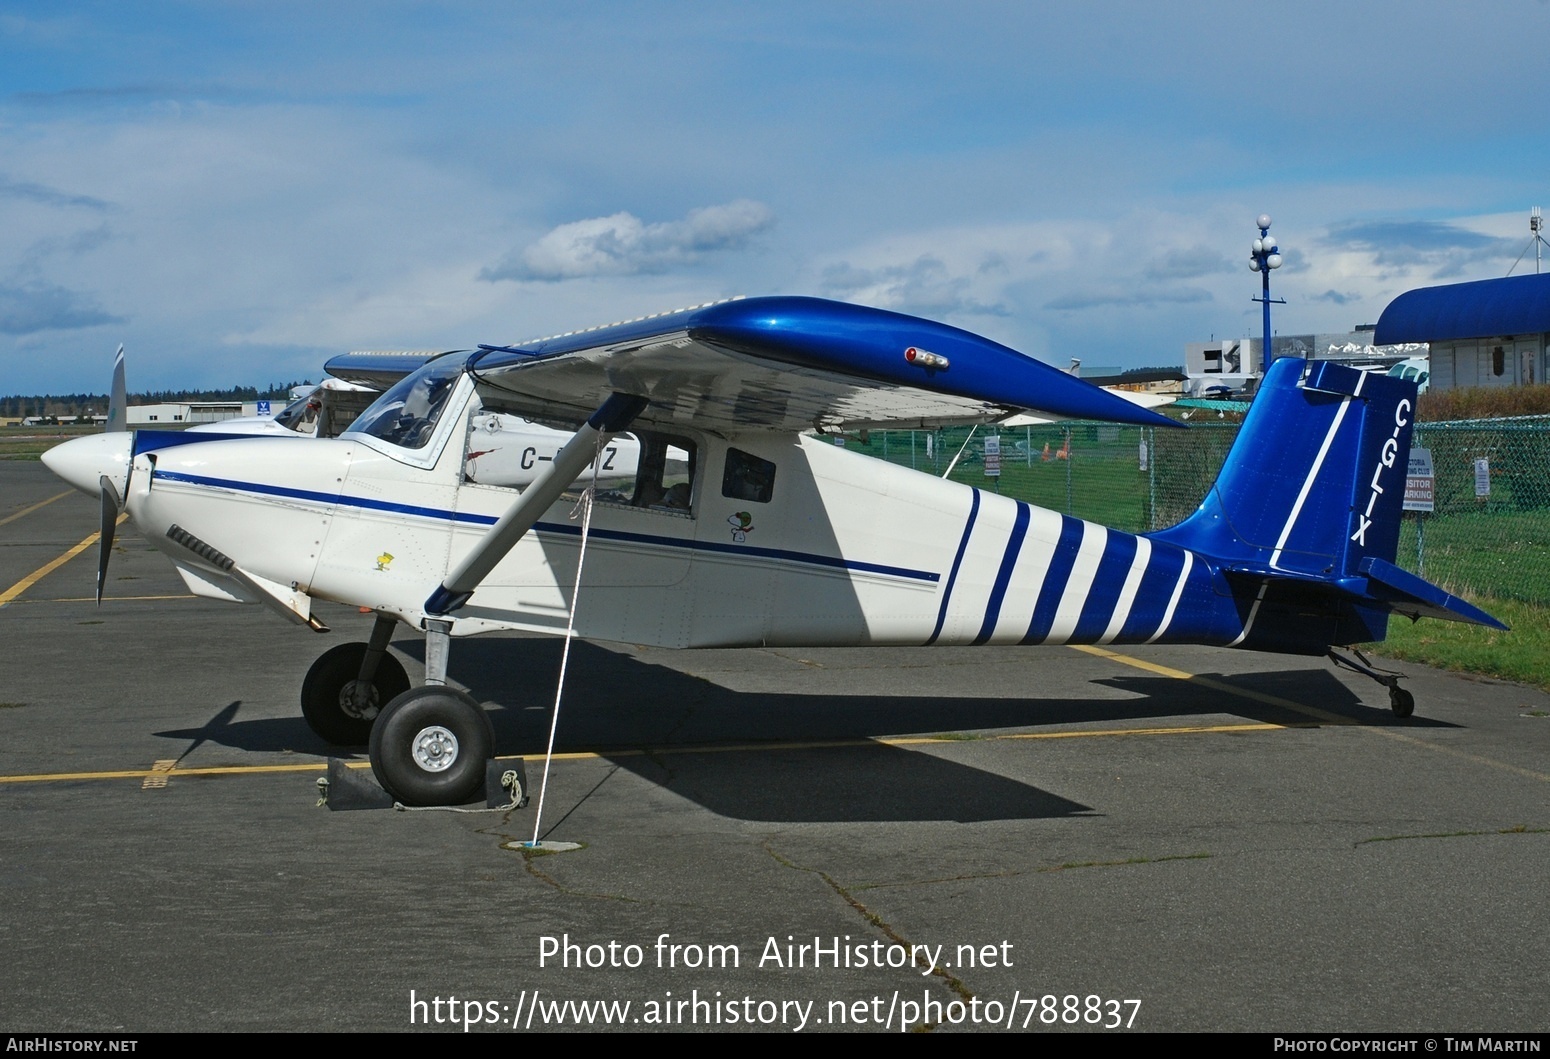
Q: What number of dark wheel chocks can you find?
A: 2